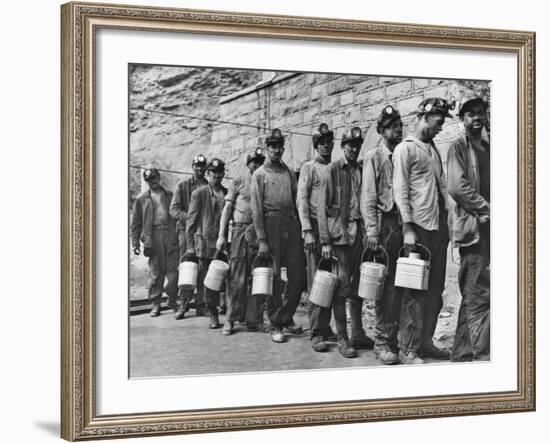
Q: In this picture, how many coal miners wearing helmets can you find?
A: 10